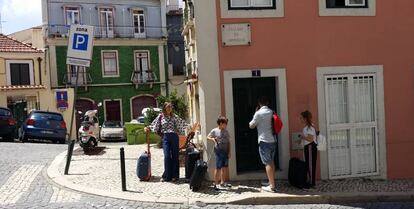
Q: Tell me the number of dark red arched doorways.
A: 2